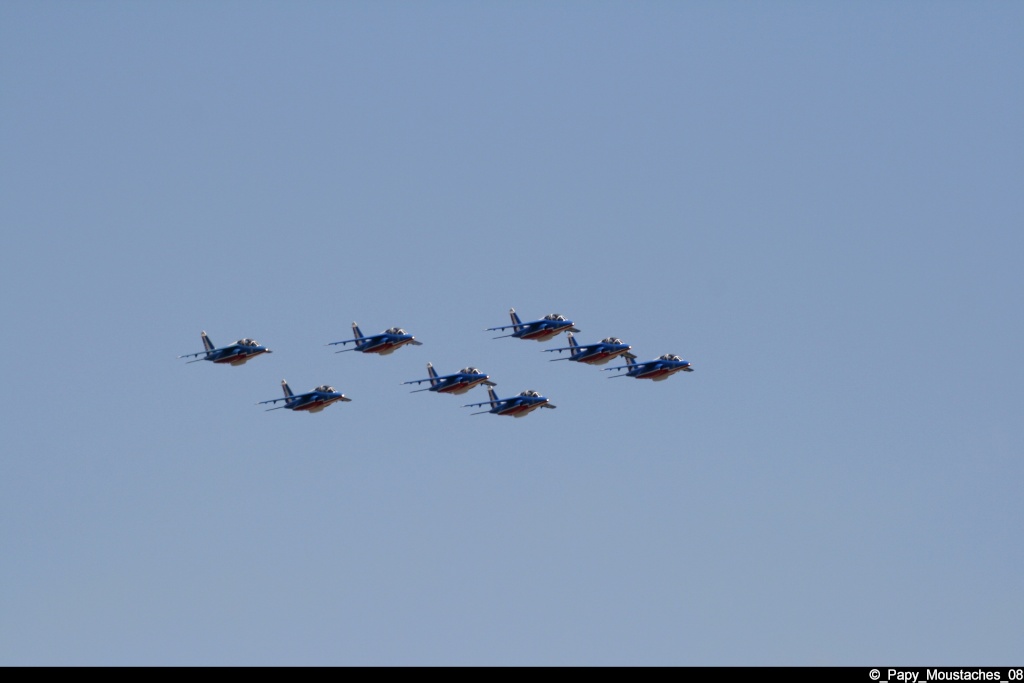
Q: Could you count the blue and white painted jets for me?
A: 8